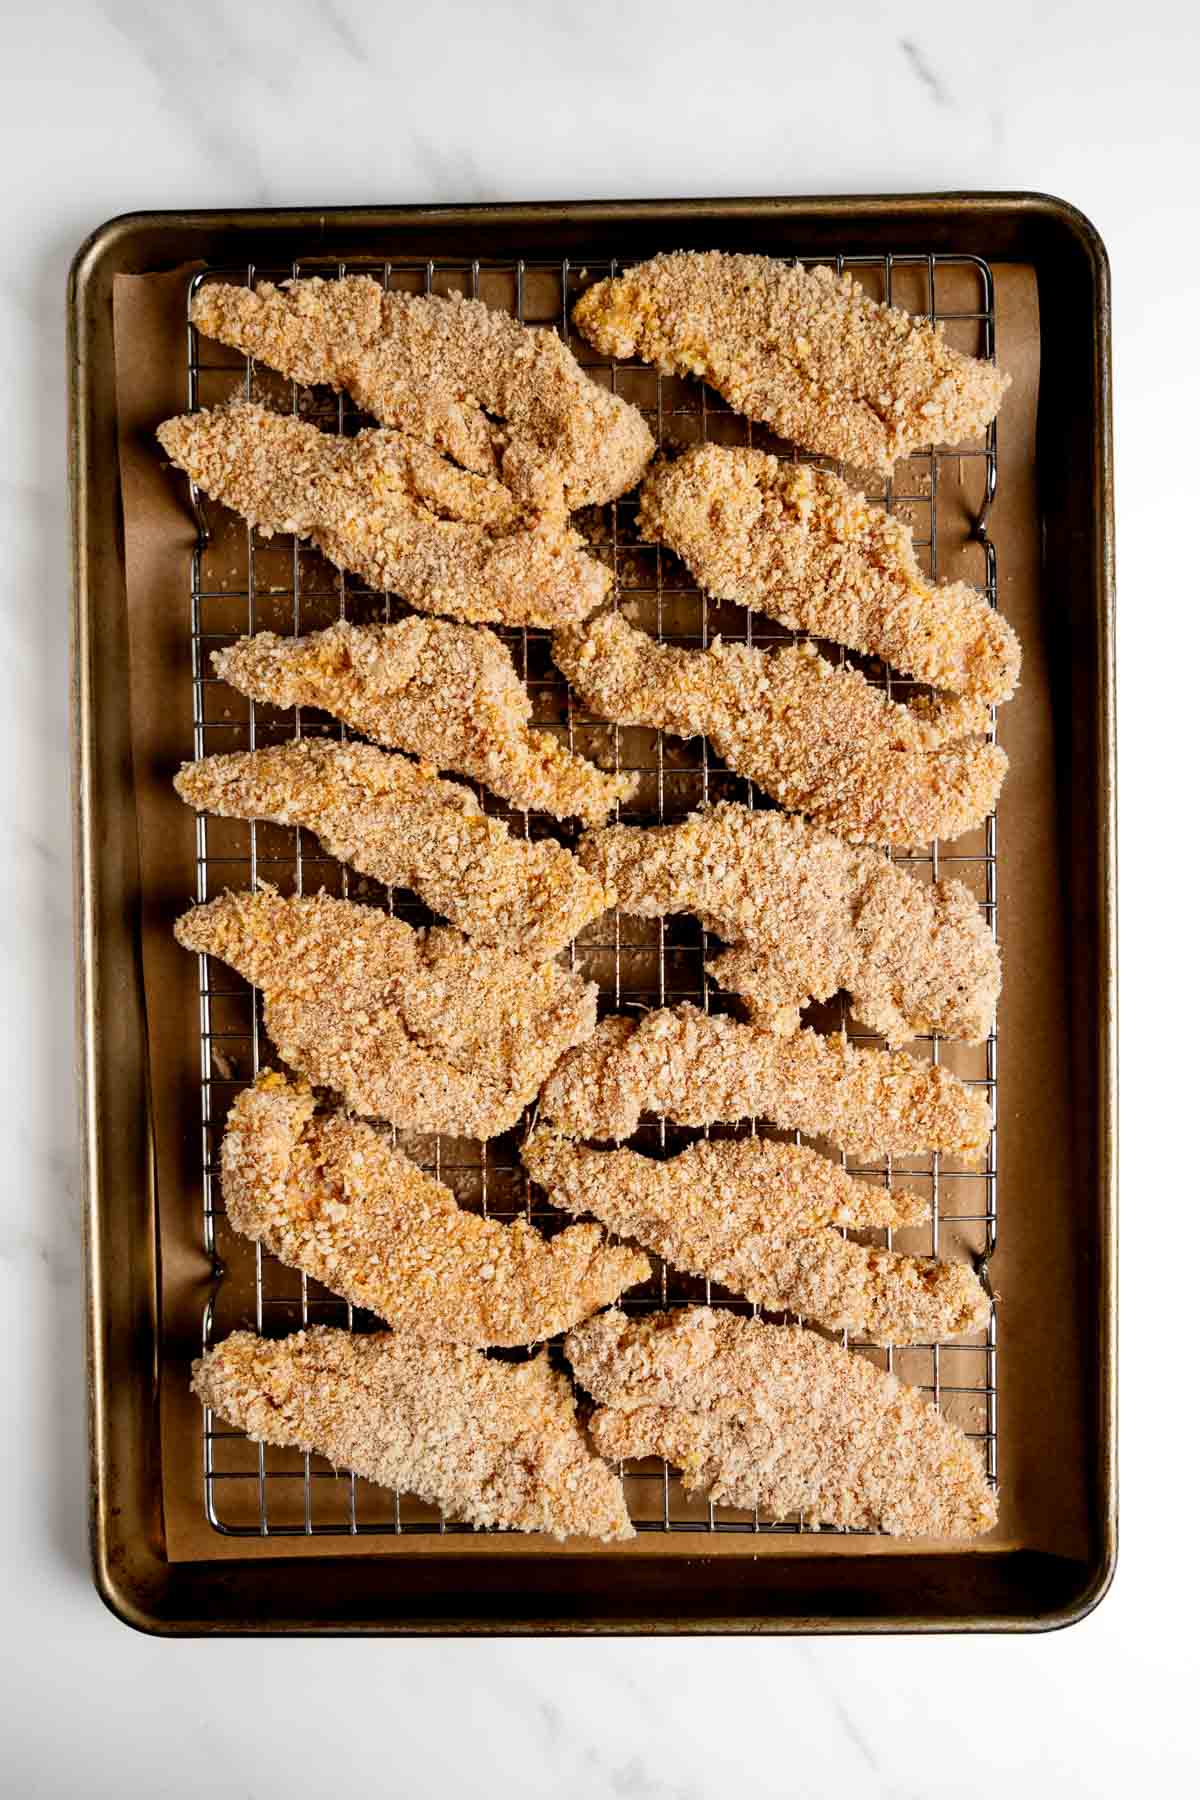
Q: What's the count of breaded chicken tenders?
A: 14